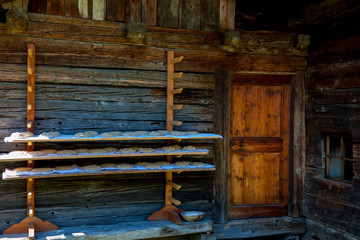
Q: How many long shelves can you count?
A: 3